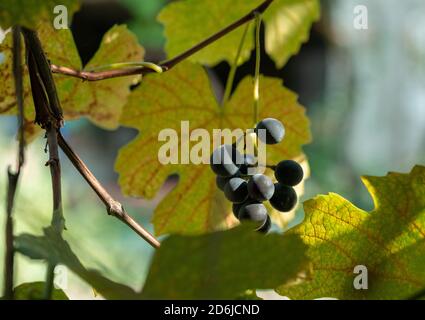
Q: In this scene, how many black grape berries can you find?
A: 11